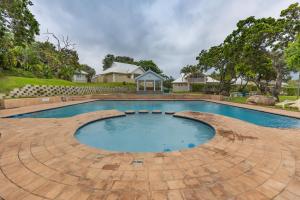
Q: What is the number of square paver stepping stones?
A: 4